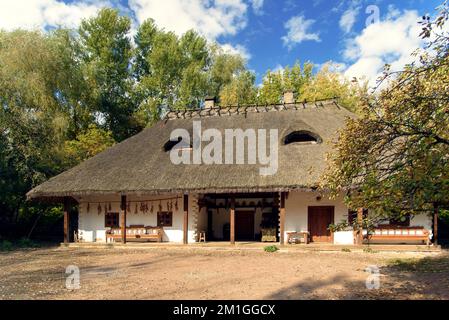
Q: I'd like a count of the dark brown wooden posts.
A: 7